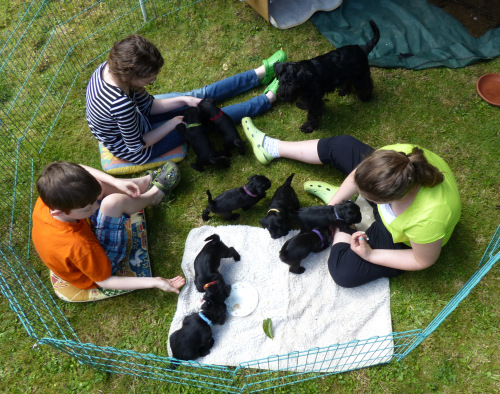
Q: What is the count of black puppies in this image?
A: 8